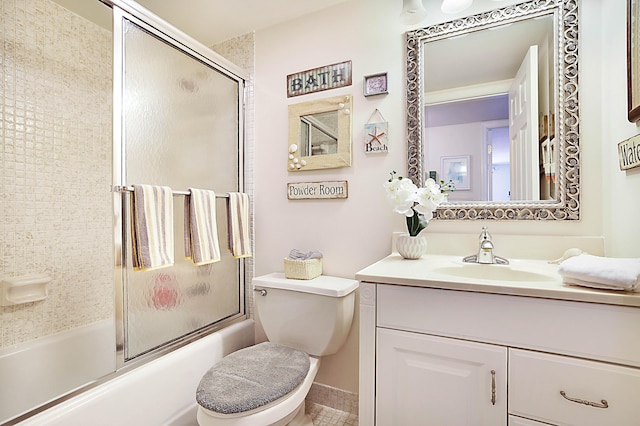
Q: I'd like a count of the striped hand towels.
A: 3